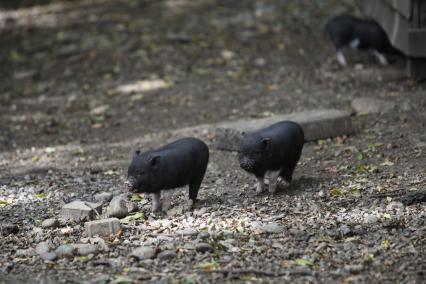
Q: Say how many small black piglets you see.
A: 3